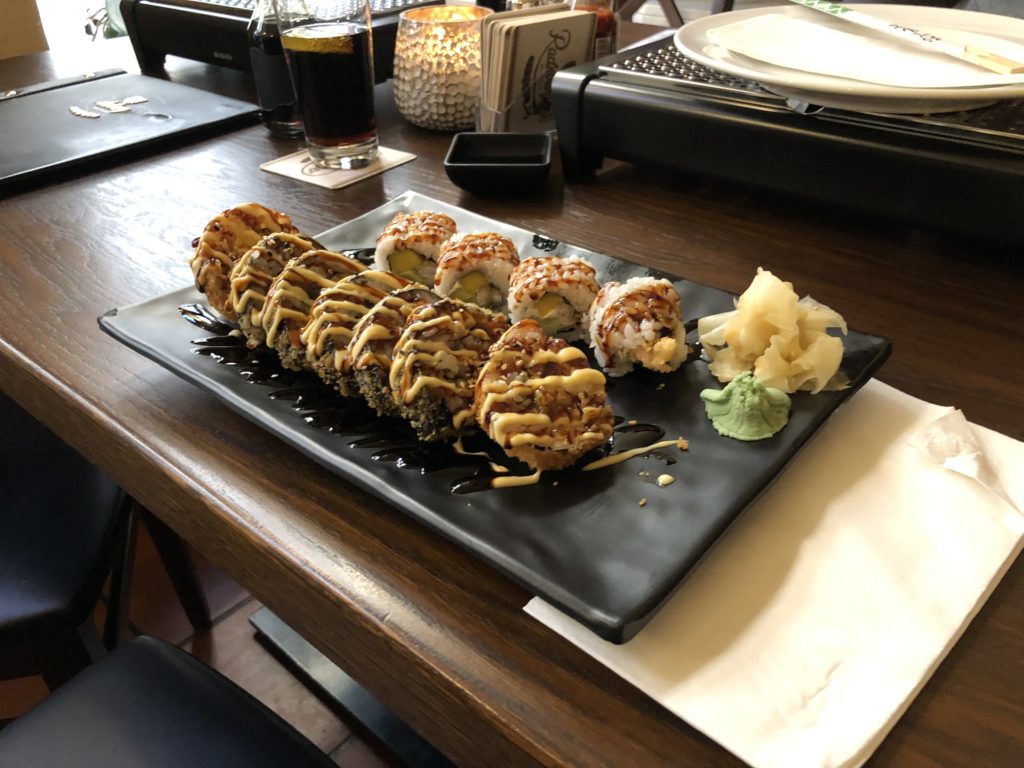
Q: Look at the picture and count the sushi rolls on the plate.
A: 11